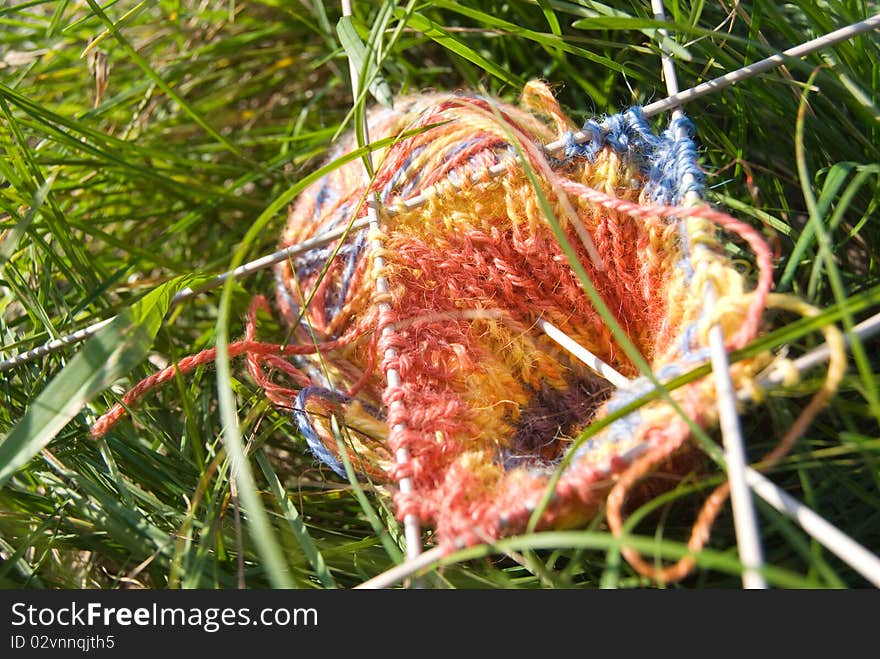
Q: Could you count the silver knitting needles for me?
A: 5